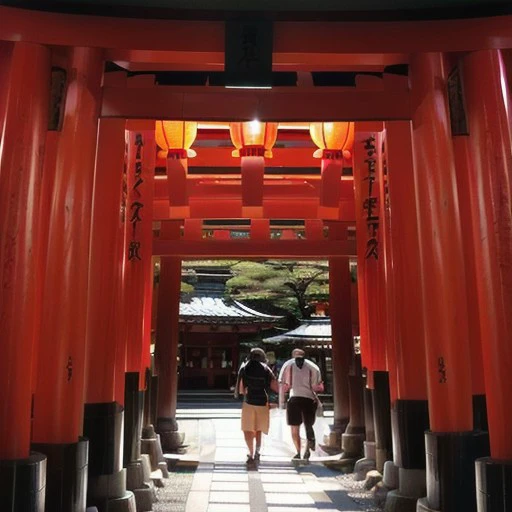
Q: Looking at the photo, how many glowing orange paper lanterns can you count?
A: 3